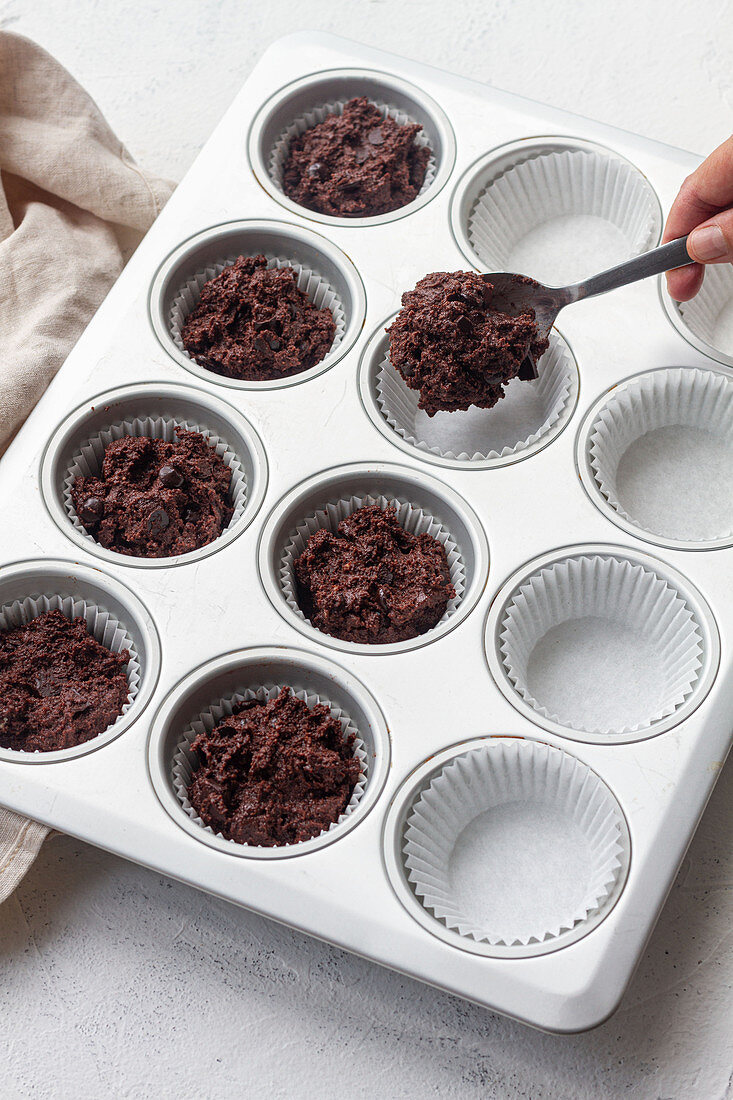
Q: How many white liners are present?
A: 12